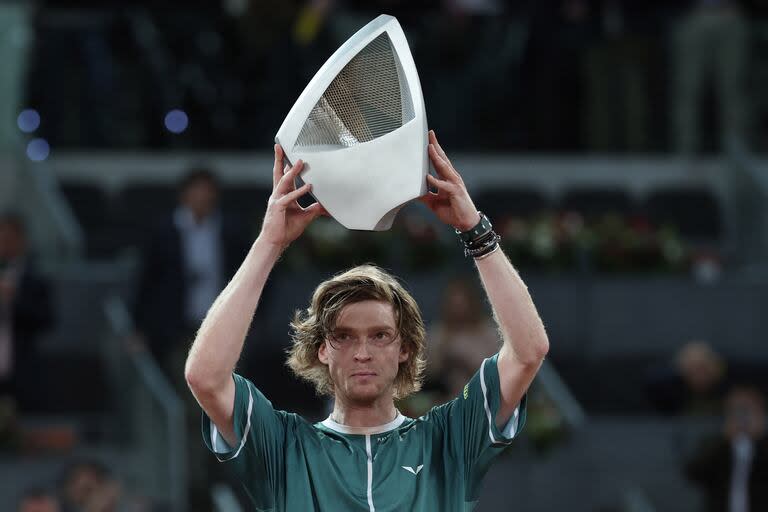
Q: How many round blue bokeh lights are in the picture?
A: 3